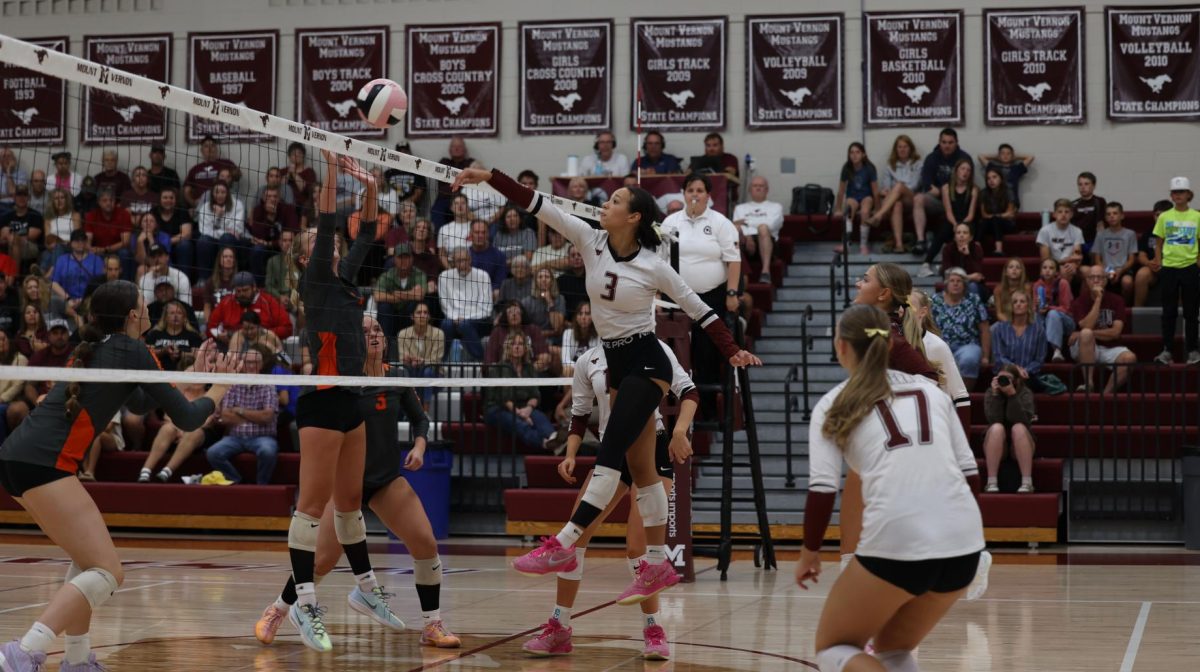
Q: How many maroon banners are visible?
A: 11